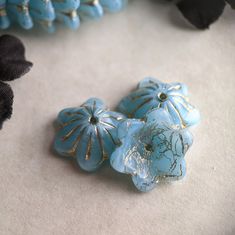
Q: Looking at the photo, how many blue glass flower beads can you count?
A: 3